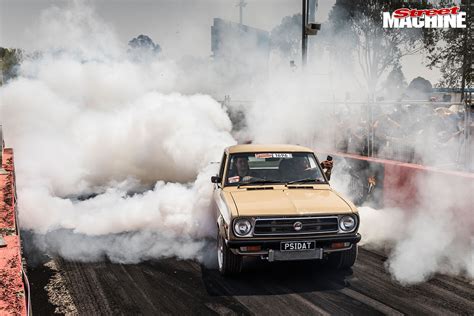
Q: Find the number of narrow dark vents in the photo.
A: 2